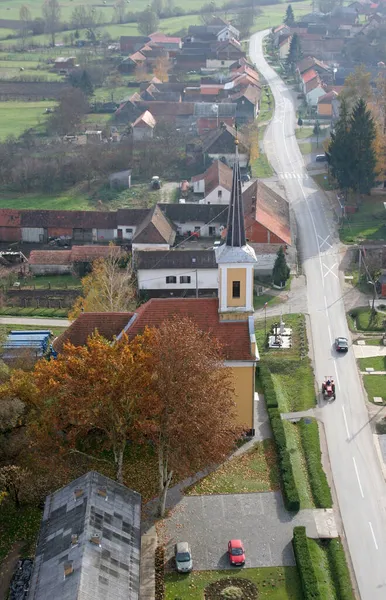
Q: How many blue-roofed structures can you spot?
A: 1